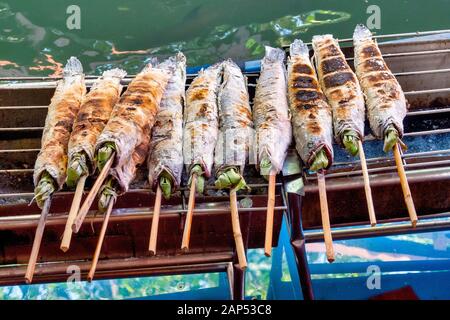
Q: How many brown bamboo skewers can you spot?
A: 11